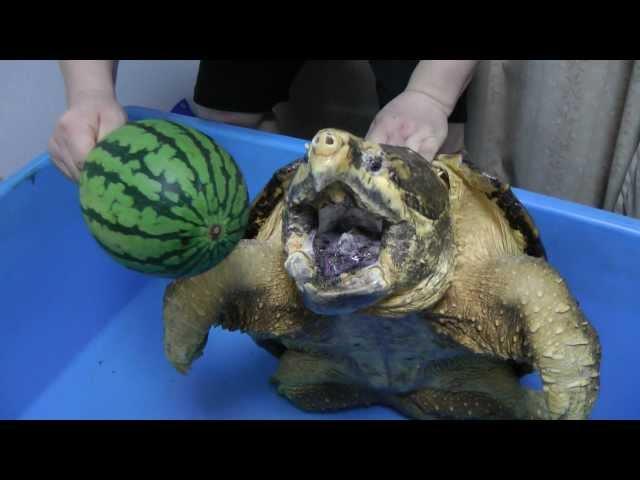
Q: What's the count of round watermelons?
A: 1